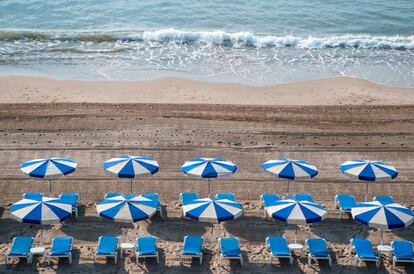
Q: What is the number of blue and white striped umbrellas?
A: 10